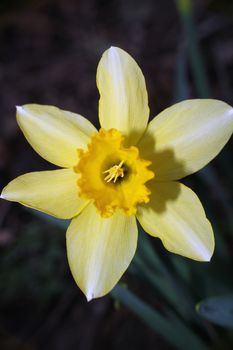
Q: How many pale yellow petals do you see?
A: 6